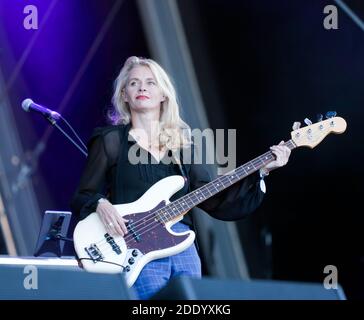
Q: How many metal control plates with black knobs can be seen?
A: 1